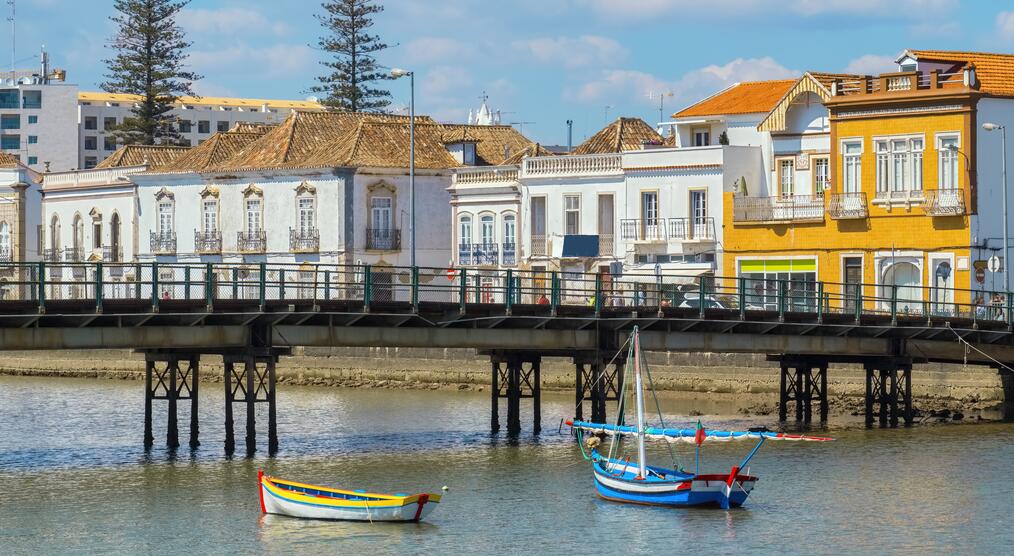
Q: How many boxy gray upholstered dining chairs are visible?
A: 0